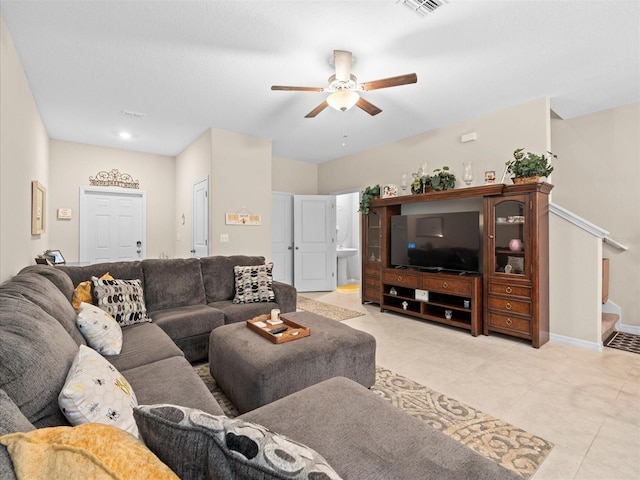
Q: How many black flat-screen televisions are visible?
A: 1